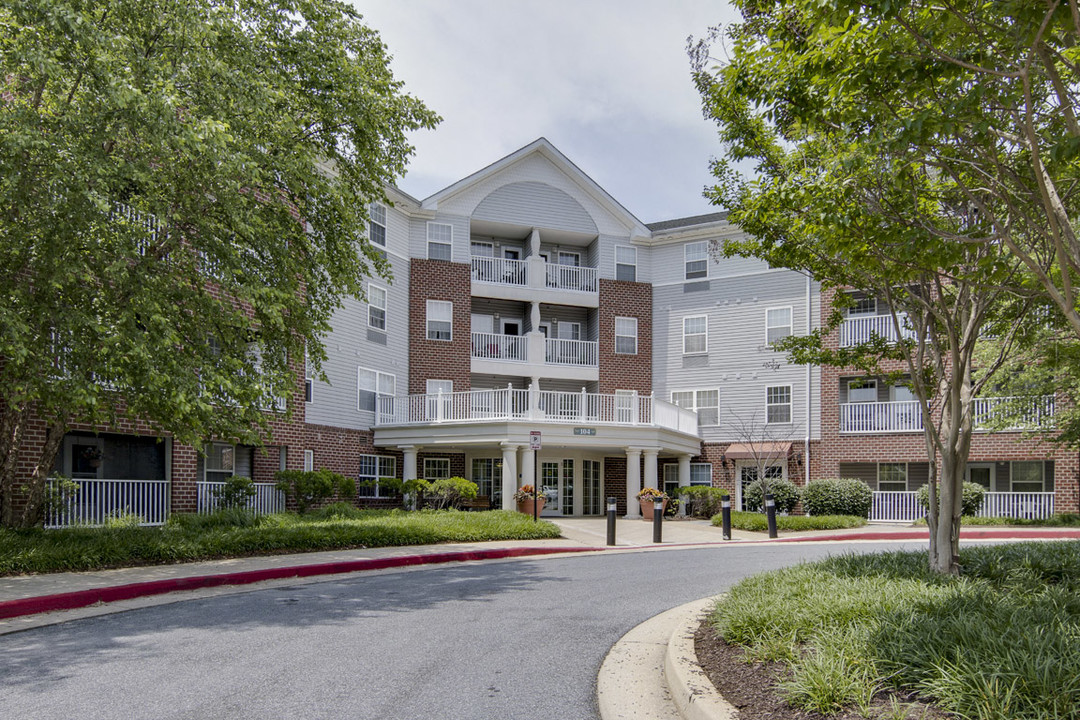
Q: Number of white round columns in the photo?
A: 6